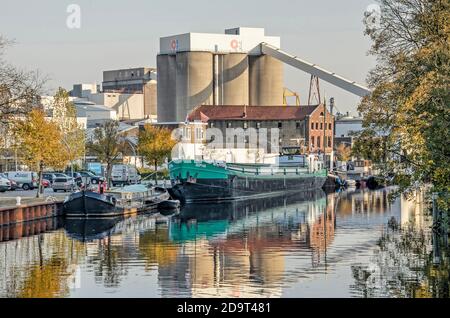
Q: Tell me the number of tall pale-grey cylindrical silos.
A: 4